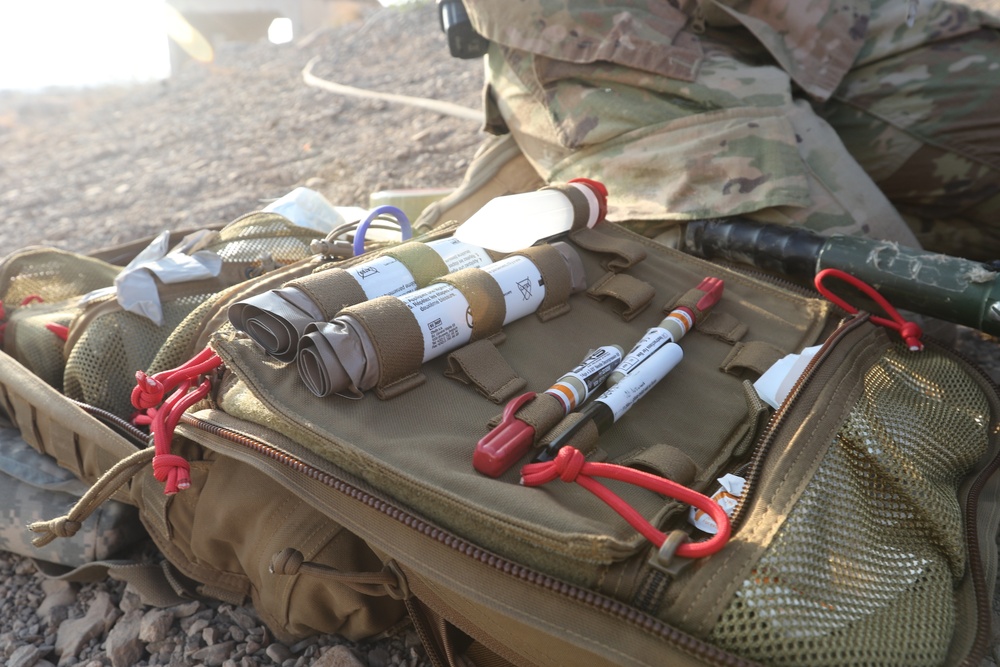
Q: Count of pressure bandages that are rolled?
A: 2